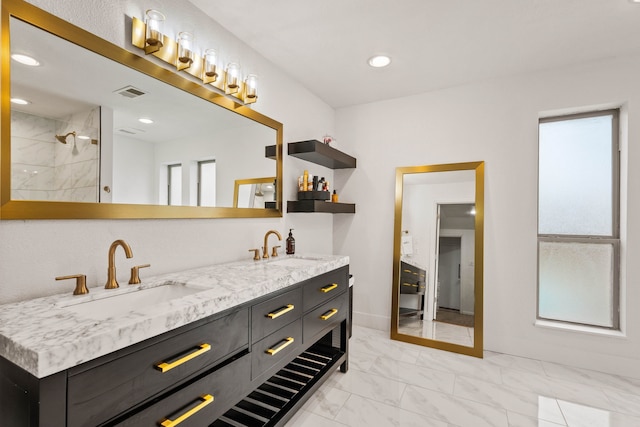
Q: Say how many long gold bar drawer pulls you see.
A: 6